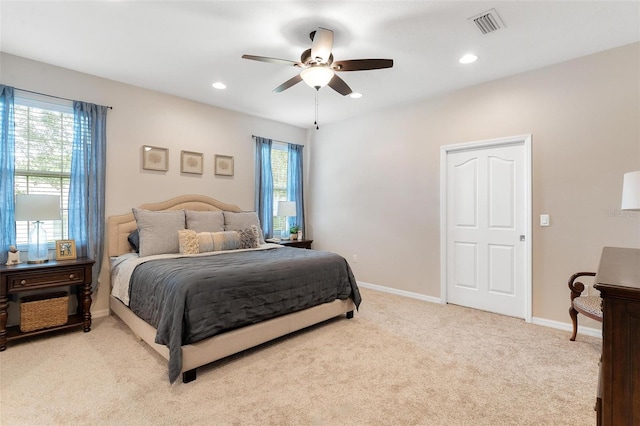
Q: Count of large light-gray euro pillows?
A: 3